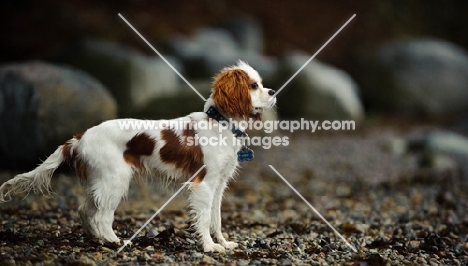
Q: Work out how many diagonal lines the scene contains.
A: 4